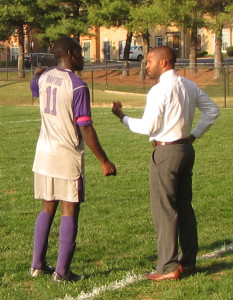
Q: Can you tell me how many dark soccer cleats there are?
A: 2